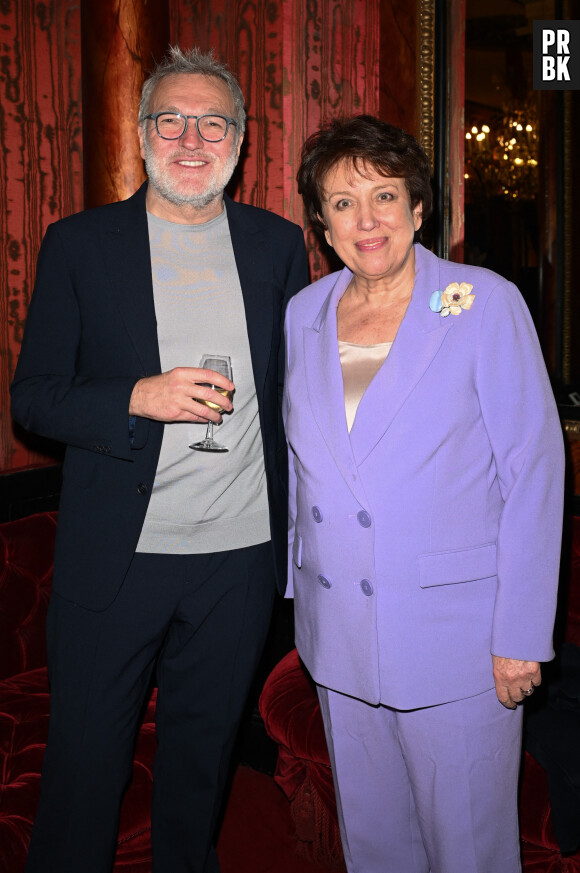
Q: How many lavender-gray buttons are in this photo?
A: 4